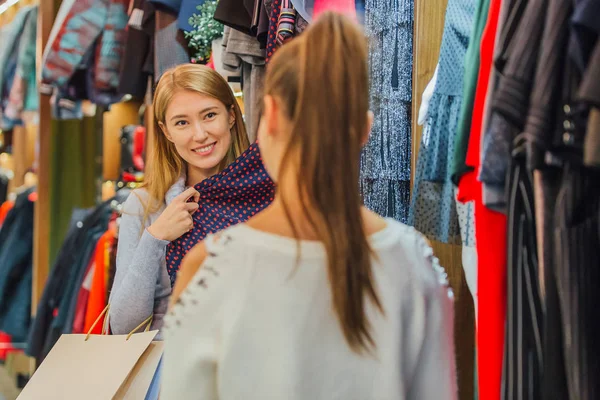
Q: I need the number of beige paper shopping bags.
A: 2